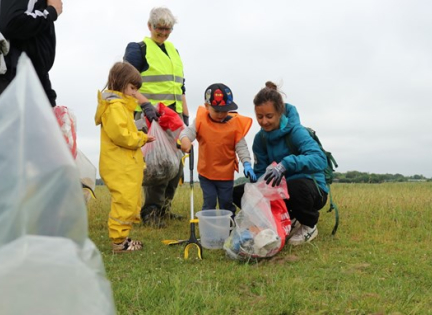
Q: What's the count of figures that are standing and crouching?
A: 5